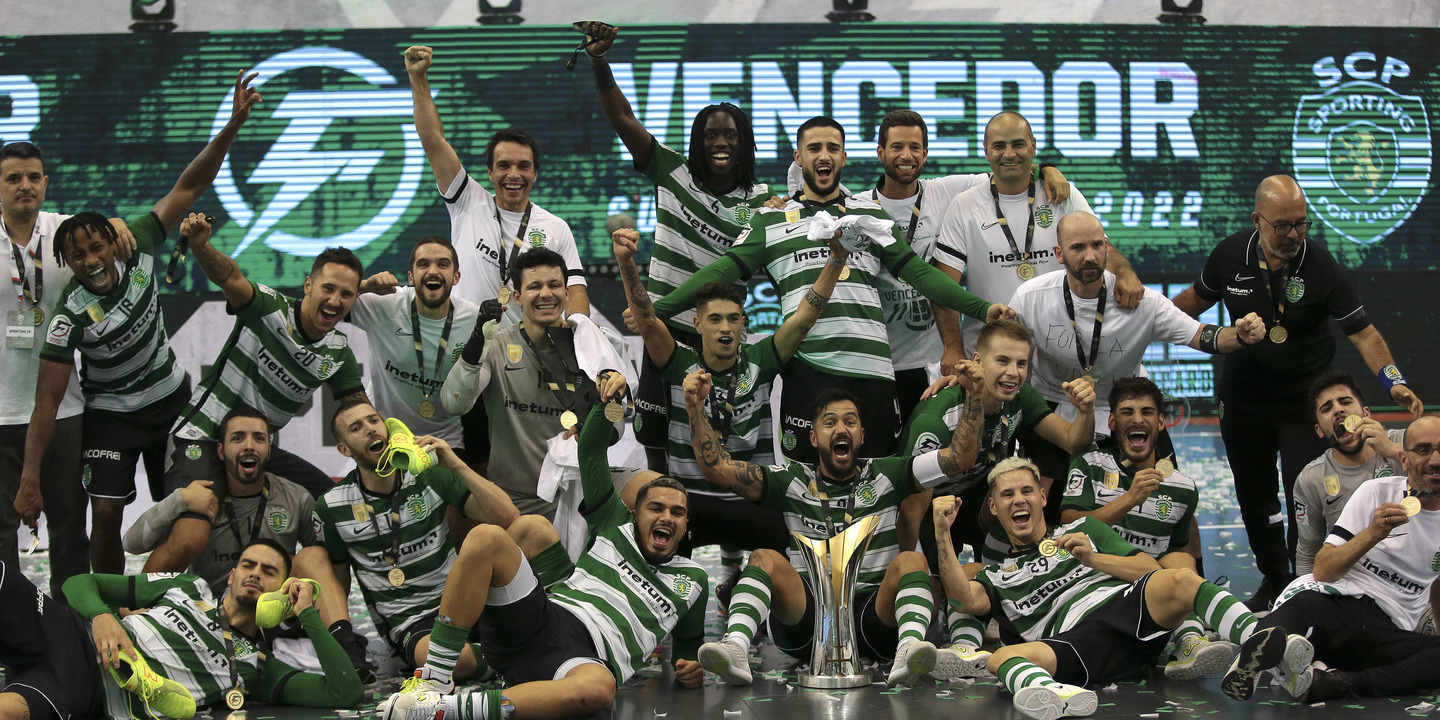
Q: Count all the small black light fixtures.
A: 4